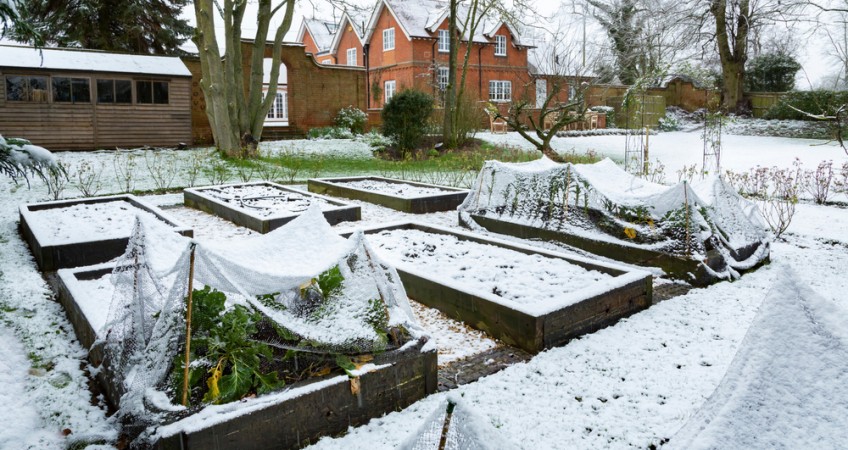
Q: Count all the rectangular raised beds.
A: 6